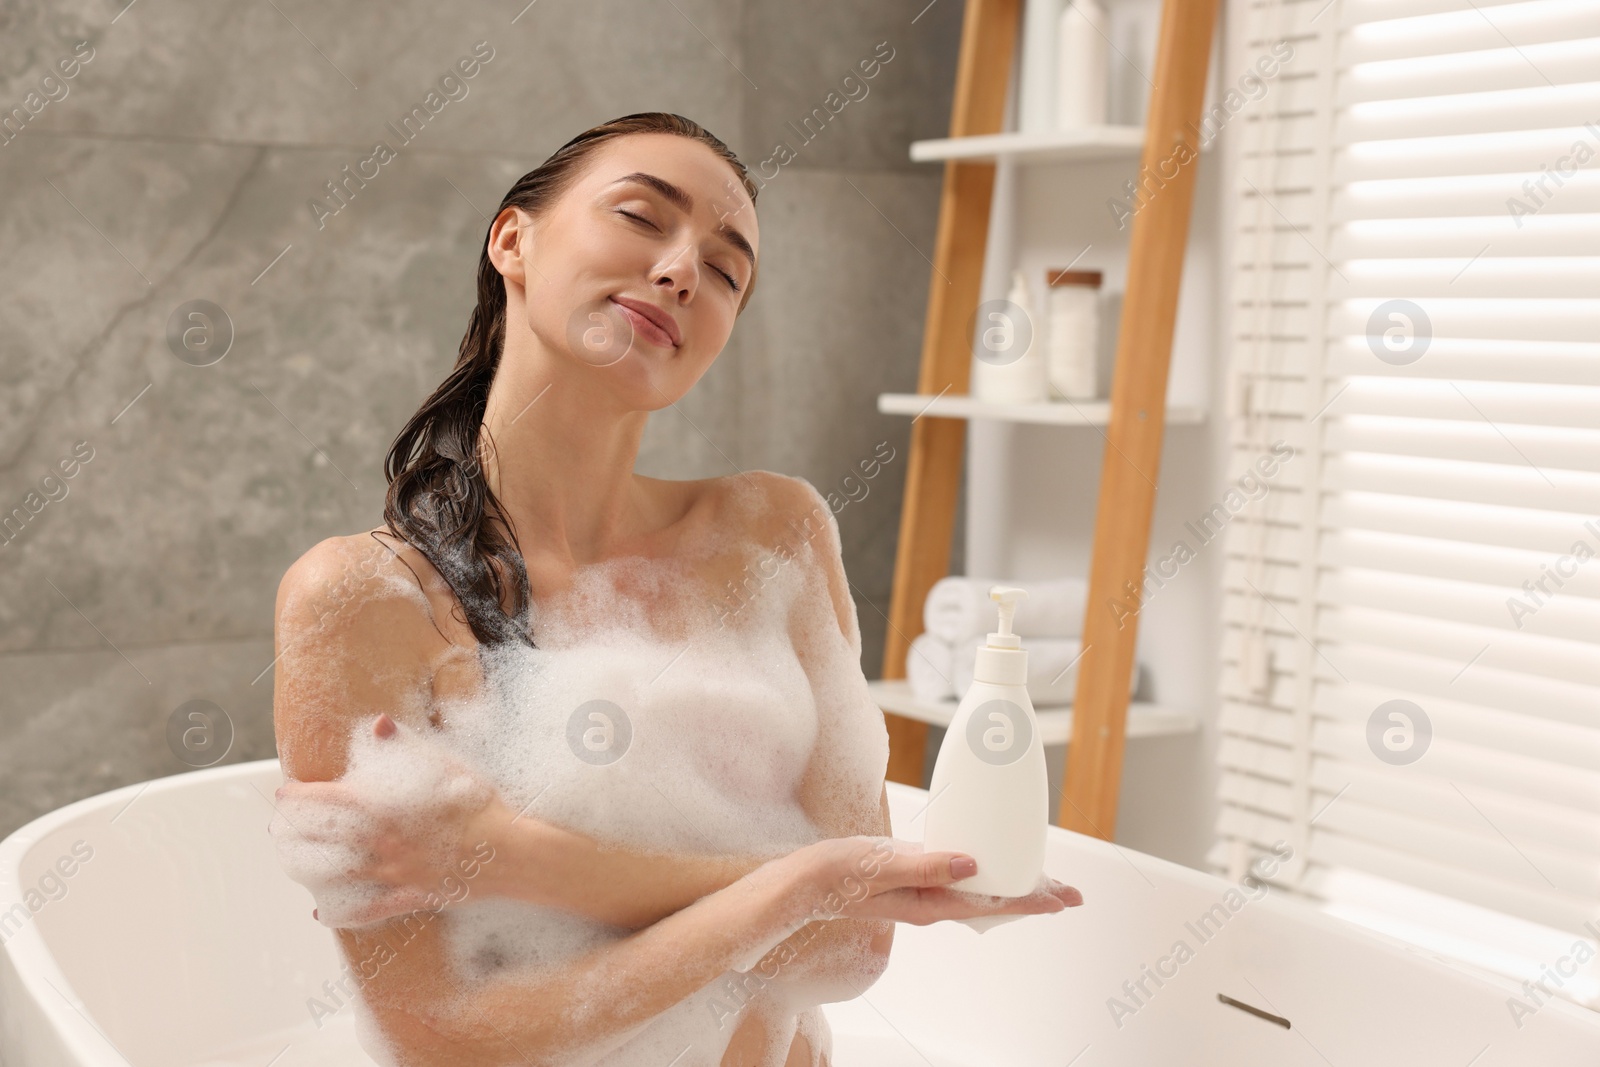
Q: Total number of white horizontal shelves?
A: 3